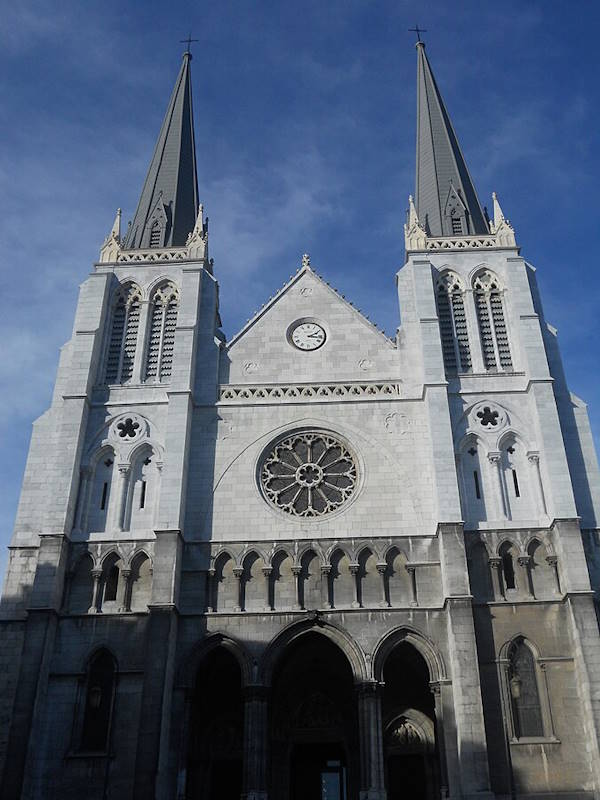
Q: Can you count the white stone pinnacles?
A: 4